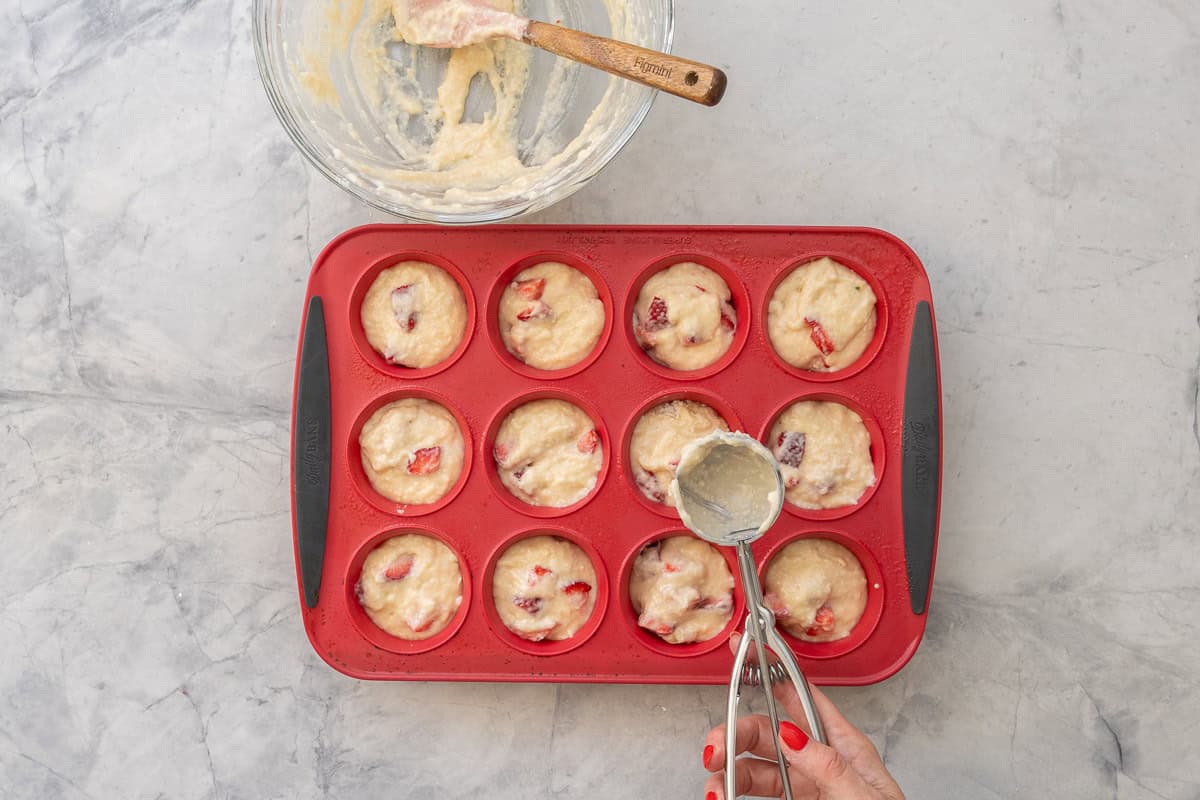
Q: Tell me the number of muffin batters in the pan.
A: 12